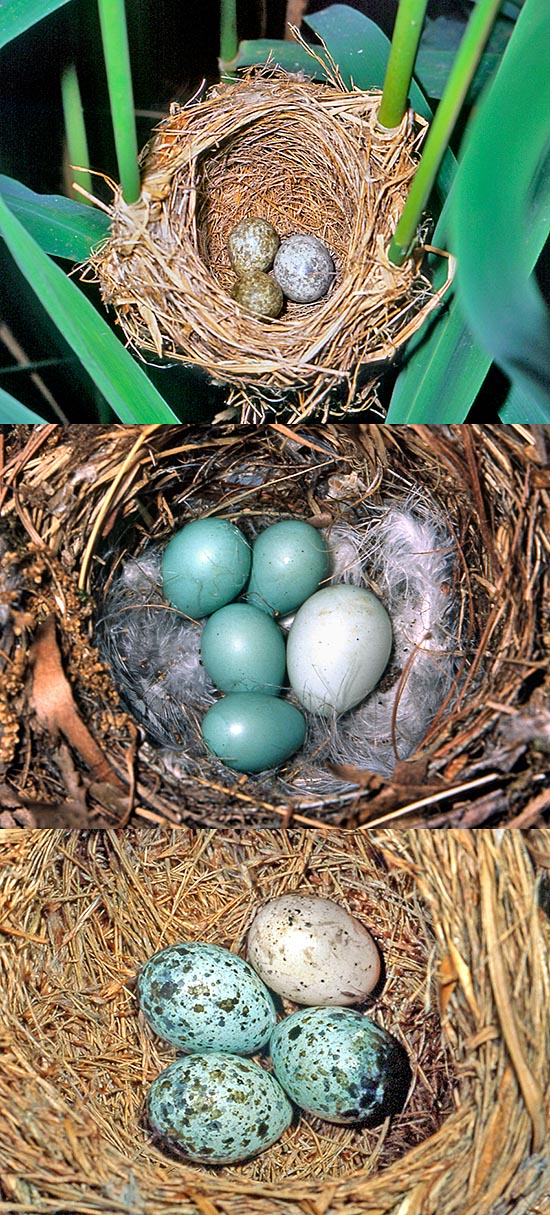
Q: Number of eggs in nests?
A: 12